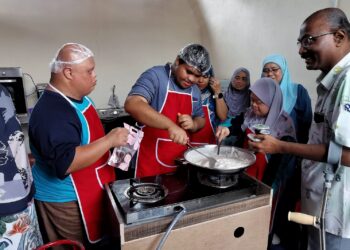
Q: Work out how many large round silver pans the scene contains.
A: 1